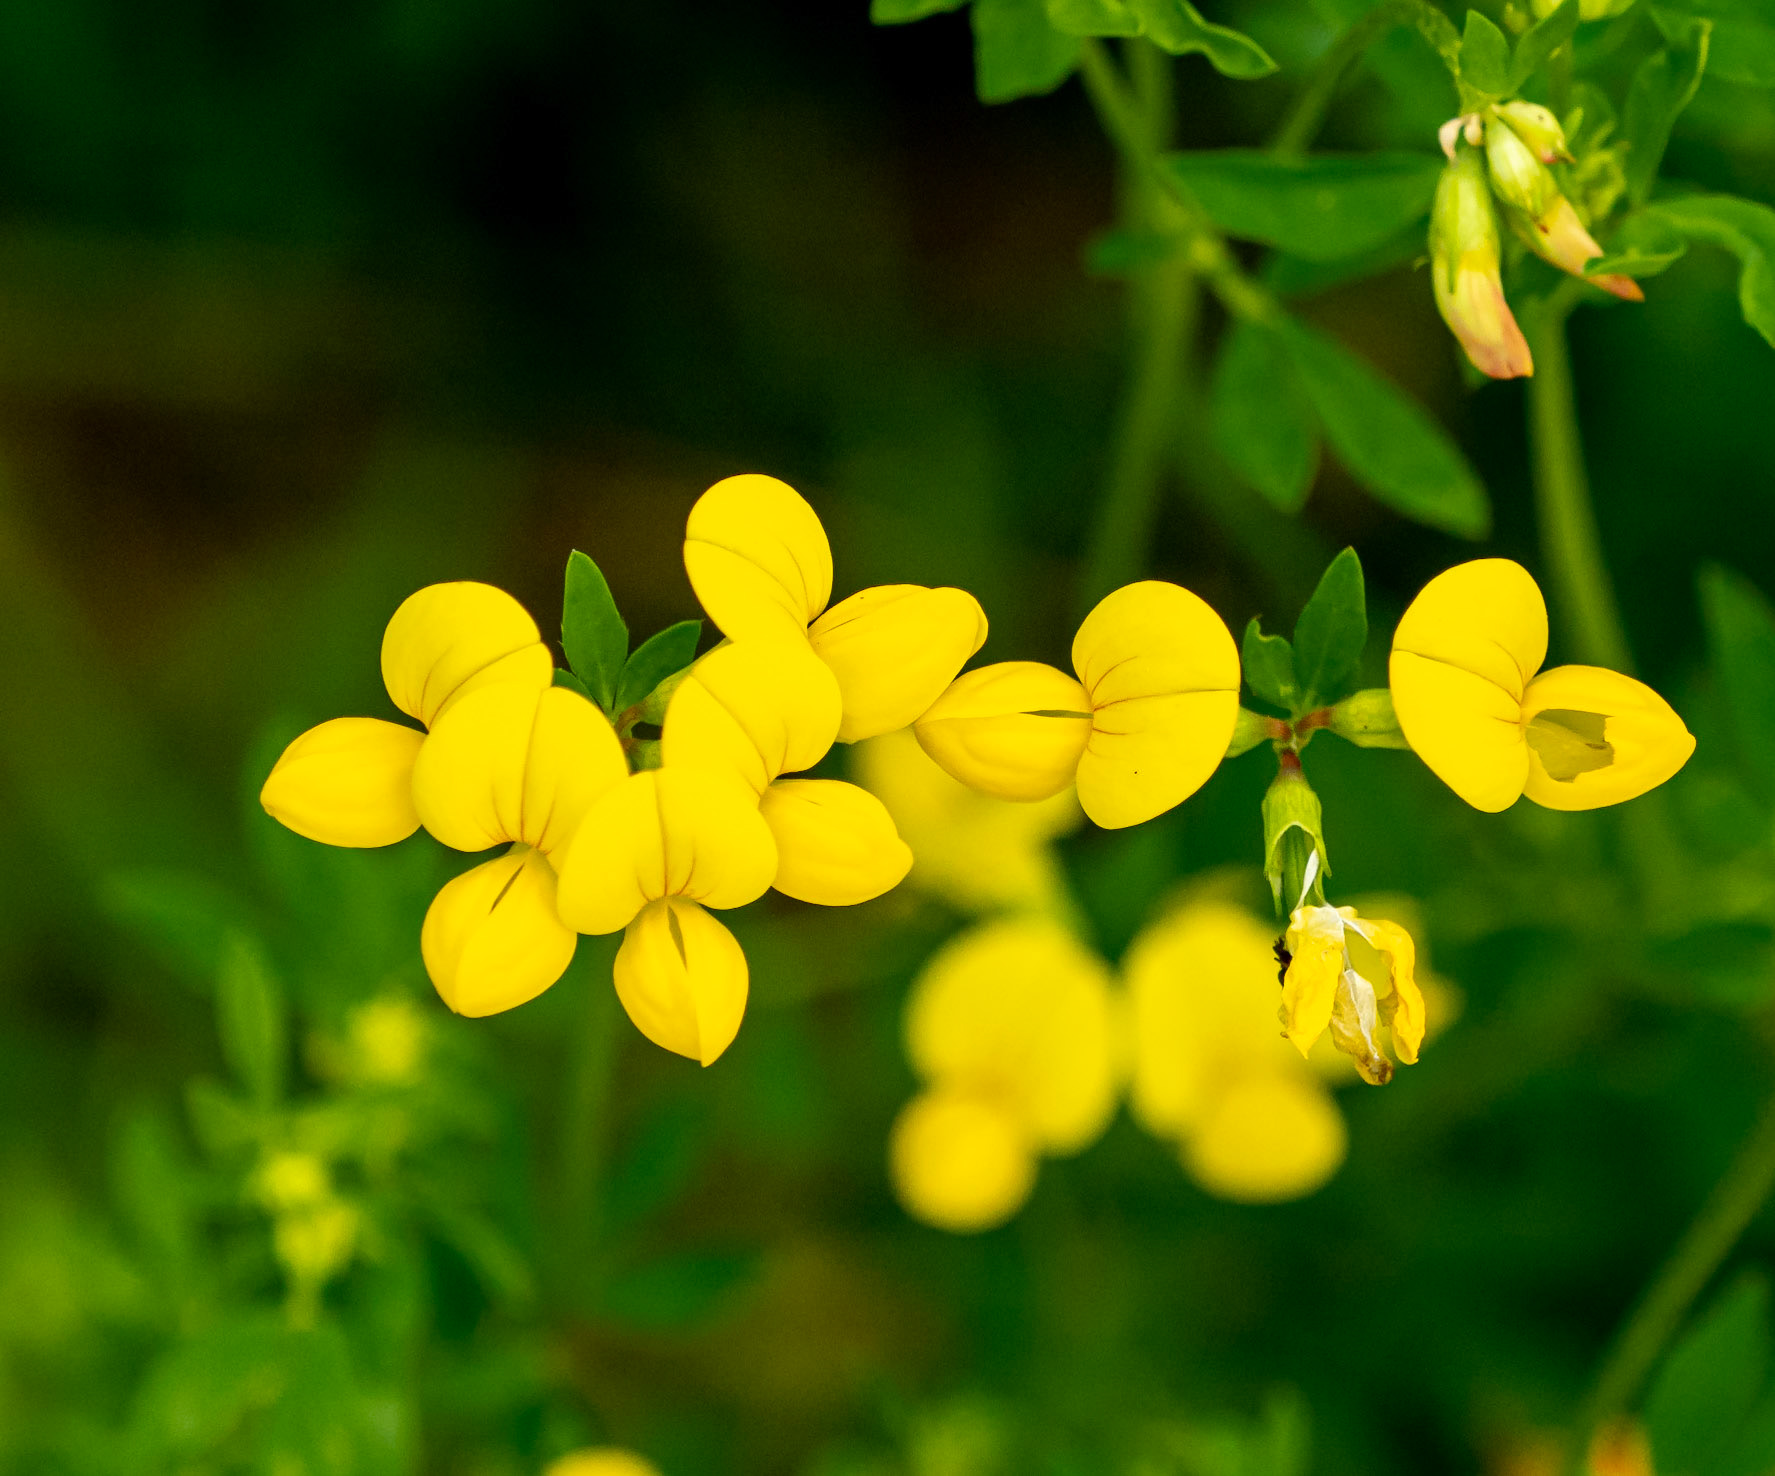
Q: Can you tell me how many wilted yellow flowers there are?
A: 1